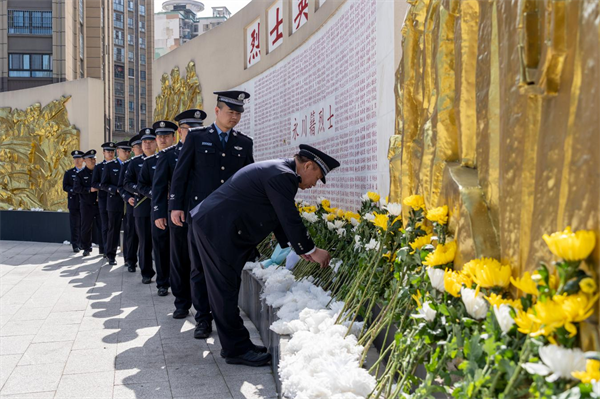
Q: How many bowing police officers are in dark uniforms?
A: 1